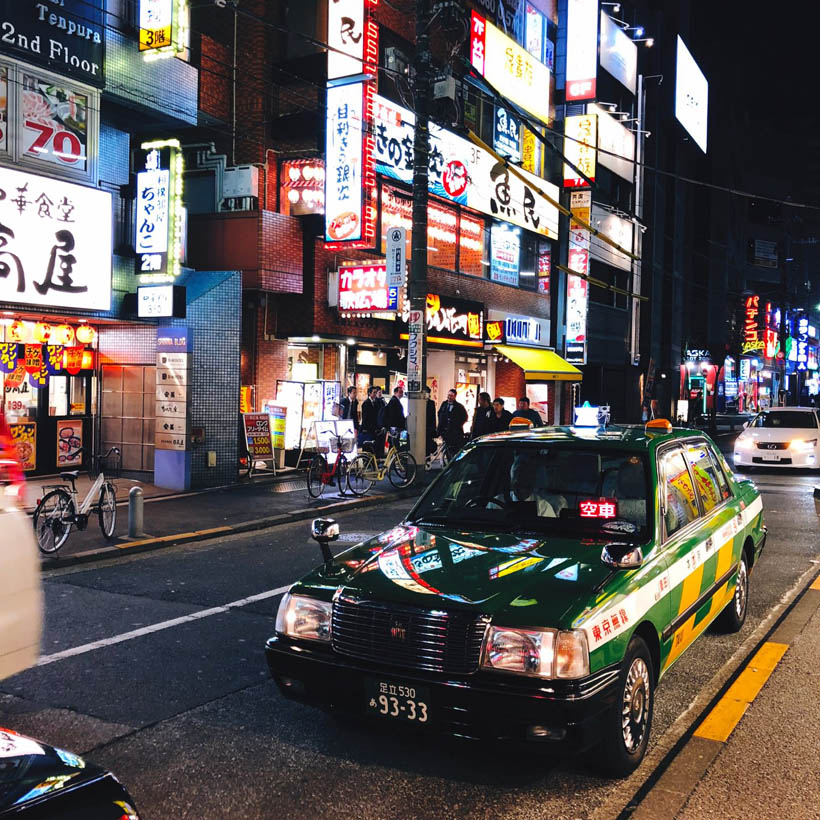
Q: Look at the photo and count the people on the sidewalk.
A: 9